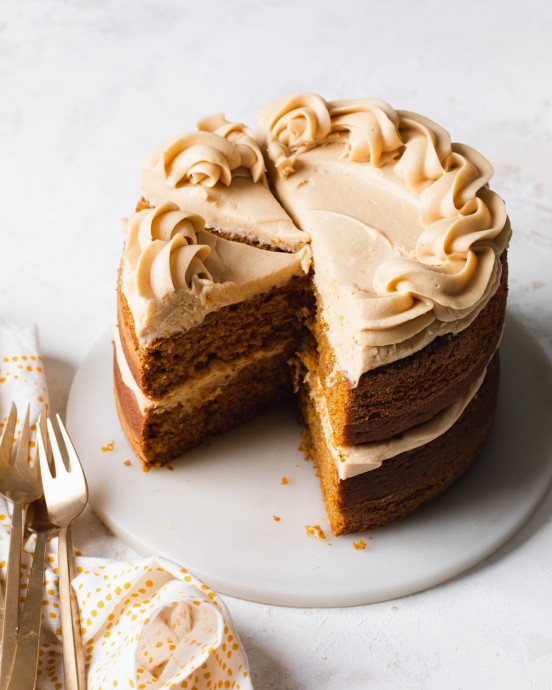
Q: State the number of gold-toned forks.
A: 3